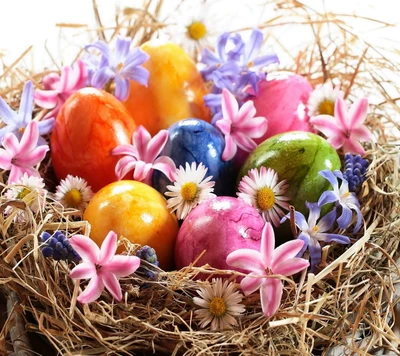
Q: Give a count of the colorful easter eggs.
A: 7